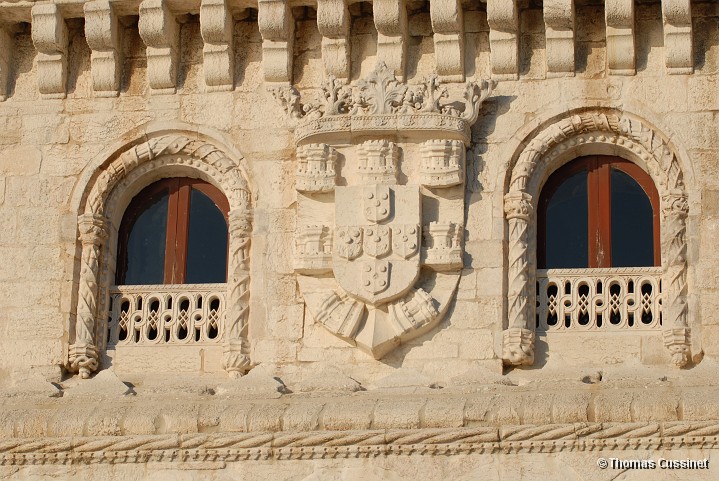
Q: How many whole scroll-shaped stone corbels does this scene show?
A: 12